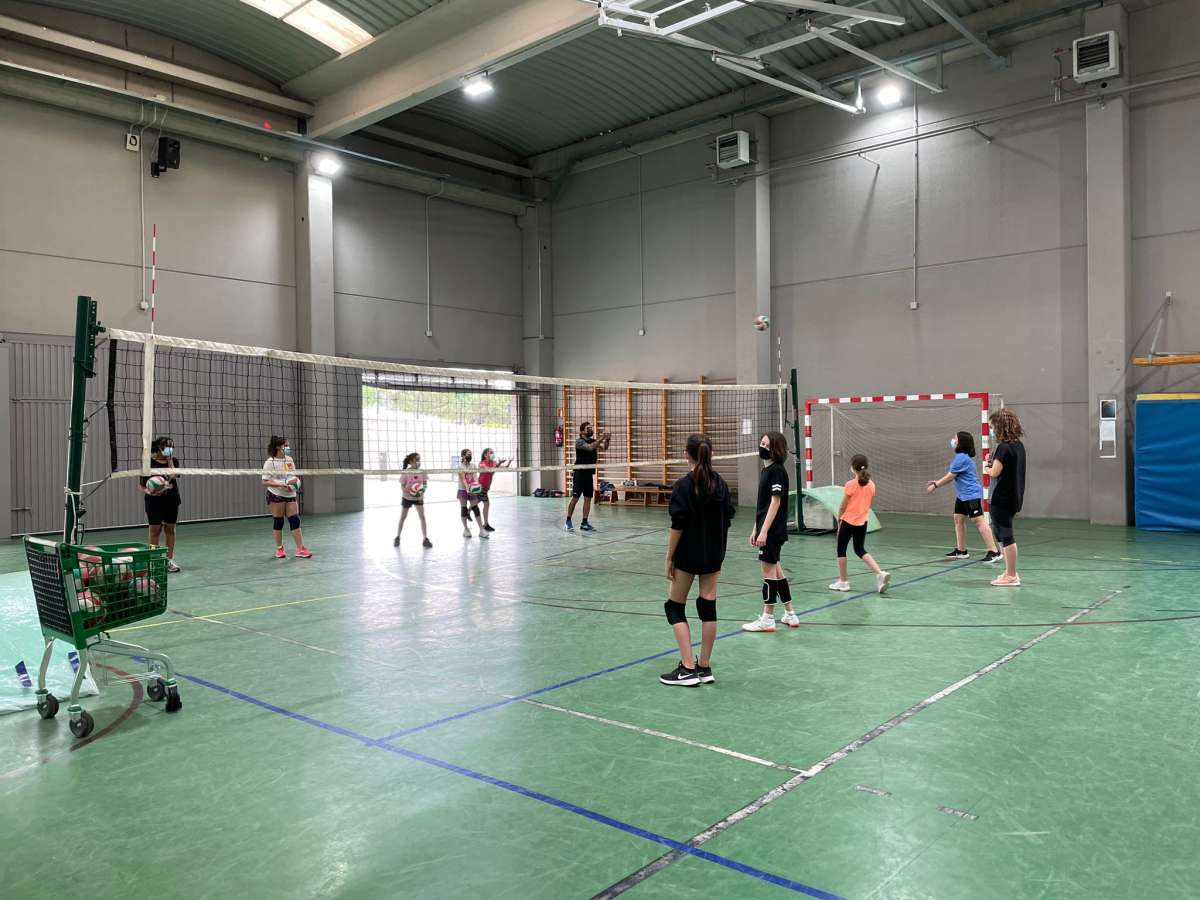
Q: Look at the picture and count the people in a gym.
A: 11